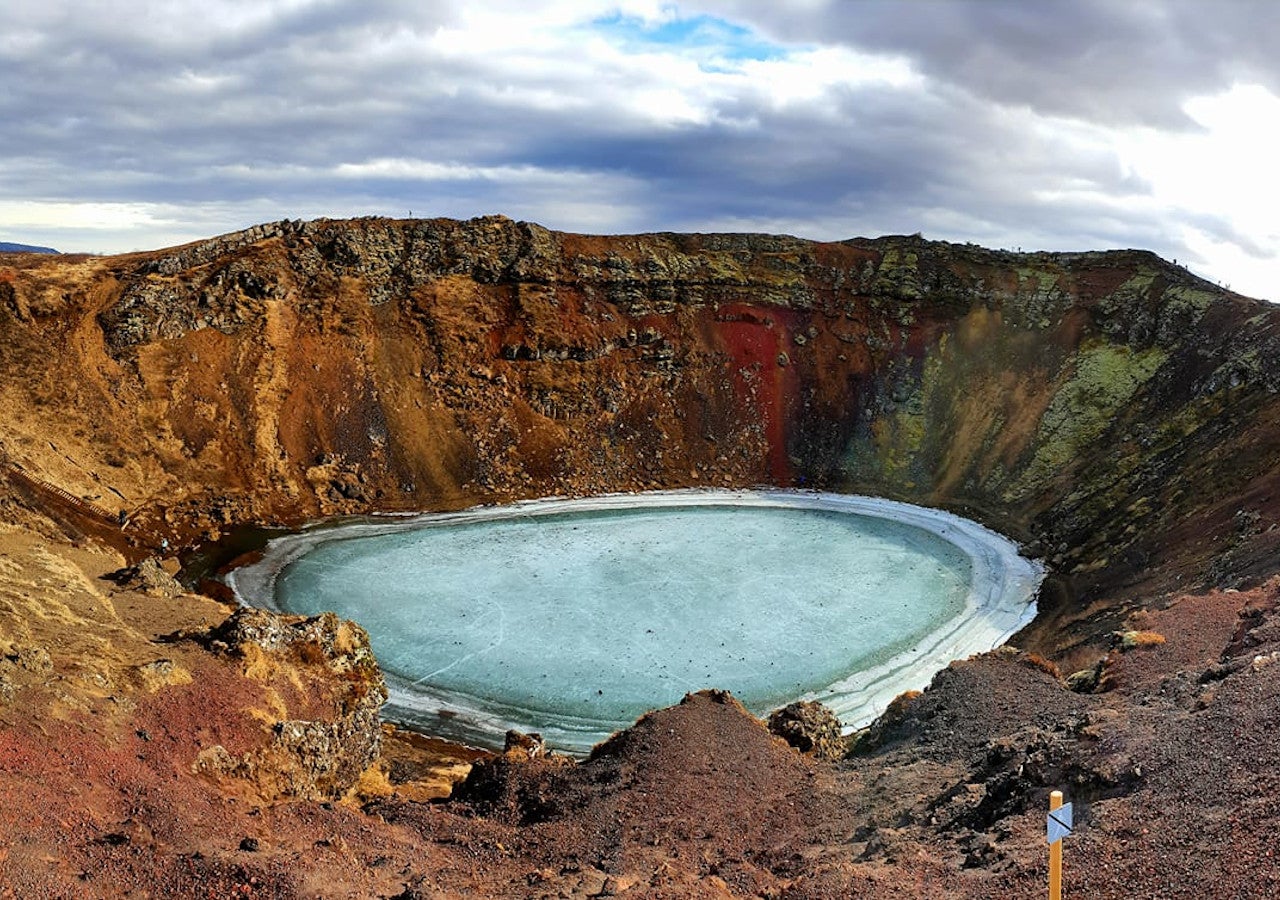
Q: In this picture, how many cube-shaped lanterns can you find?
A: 0